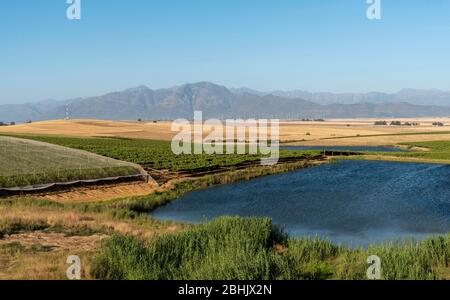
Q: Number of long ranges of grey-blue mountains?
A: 1